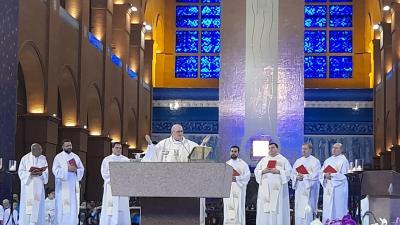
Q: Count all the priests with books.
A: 6